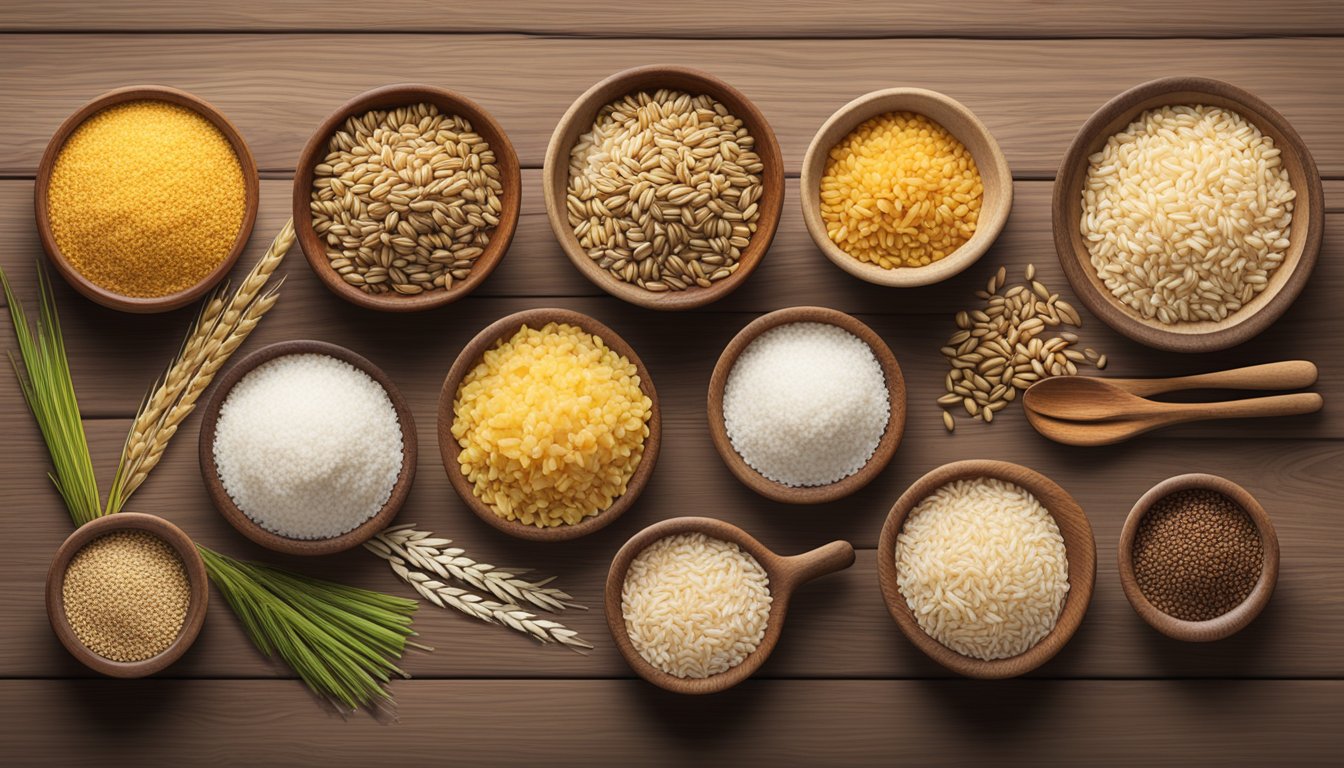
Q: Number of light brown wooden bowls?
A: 1